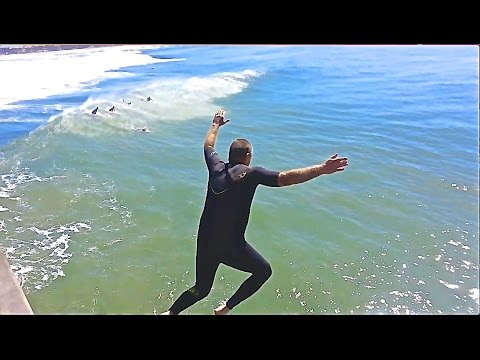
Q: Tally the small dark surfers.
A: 5